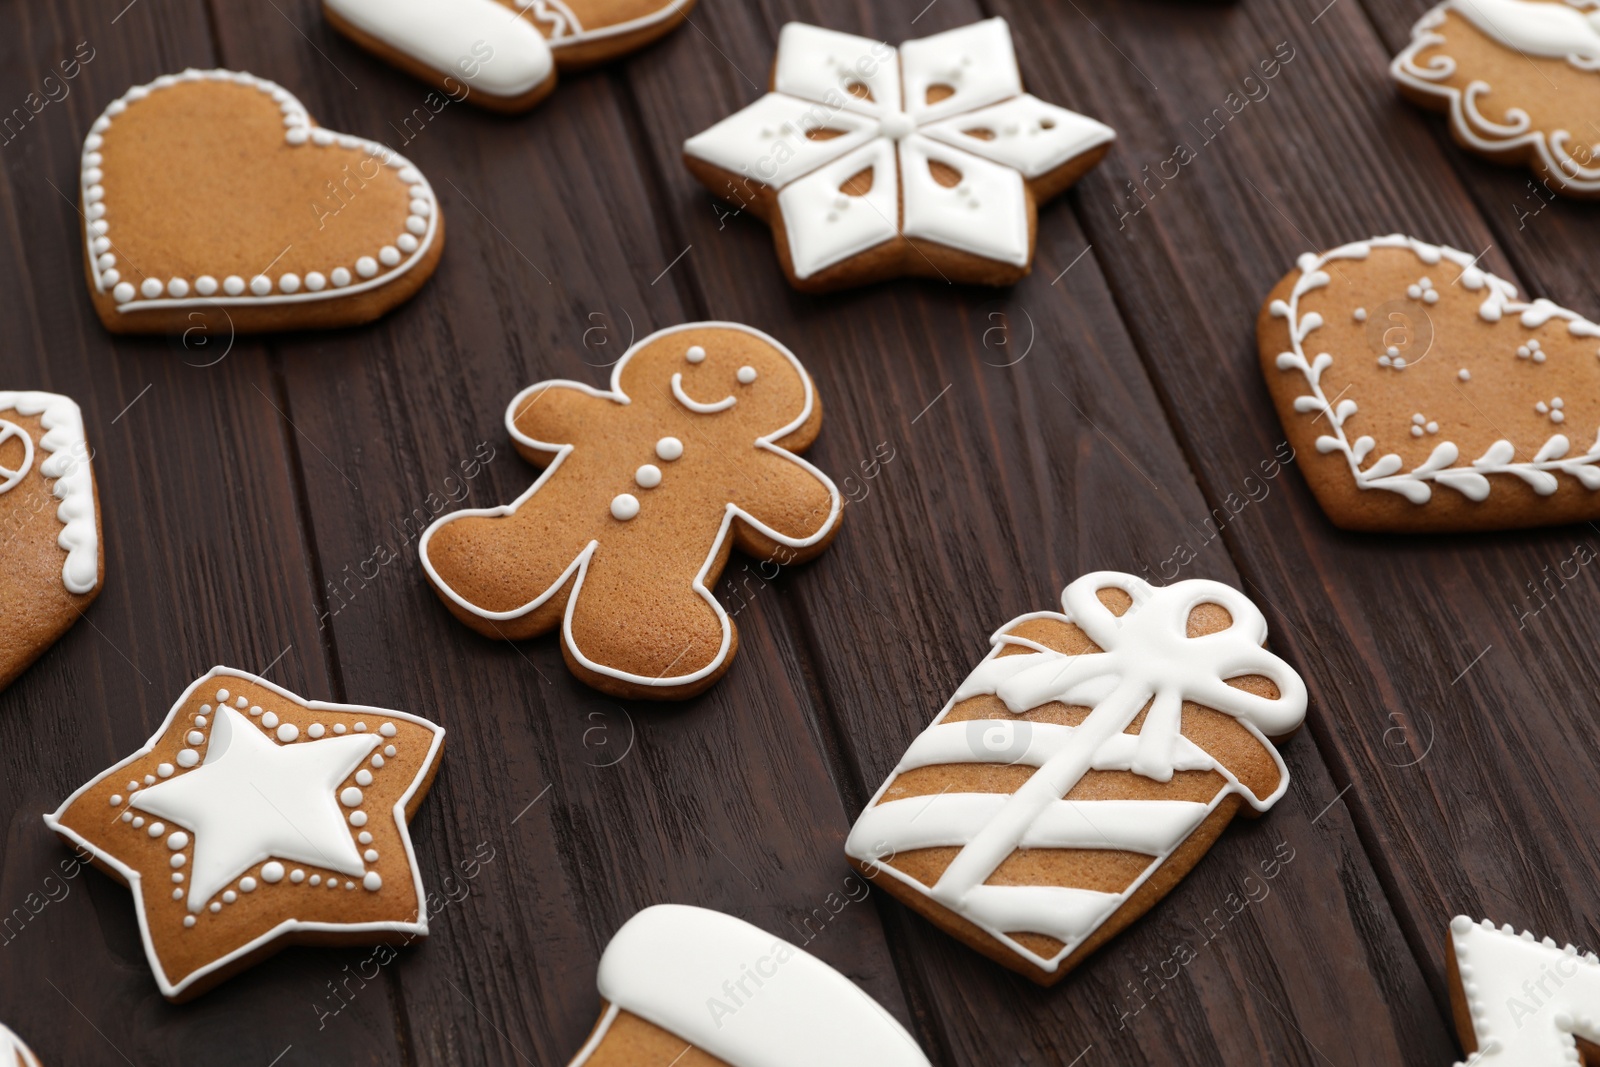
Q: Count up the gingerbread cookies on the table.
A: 12